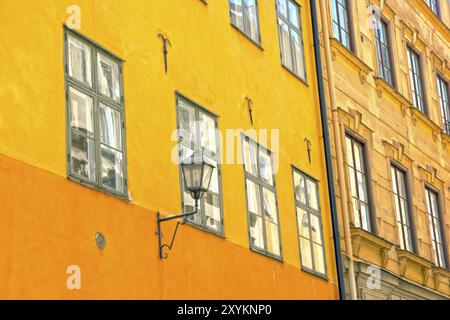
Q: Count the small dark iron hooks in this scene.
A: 3